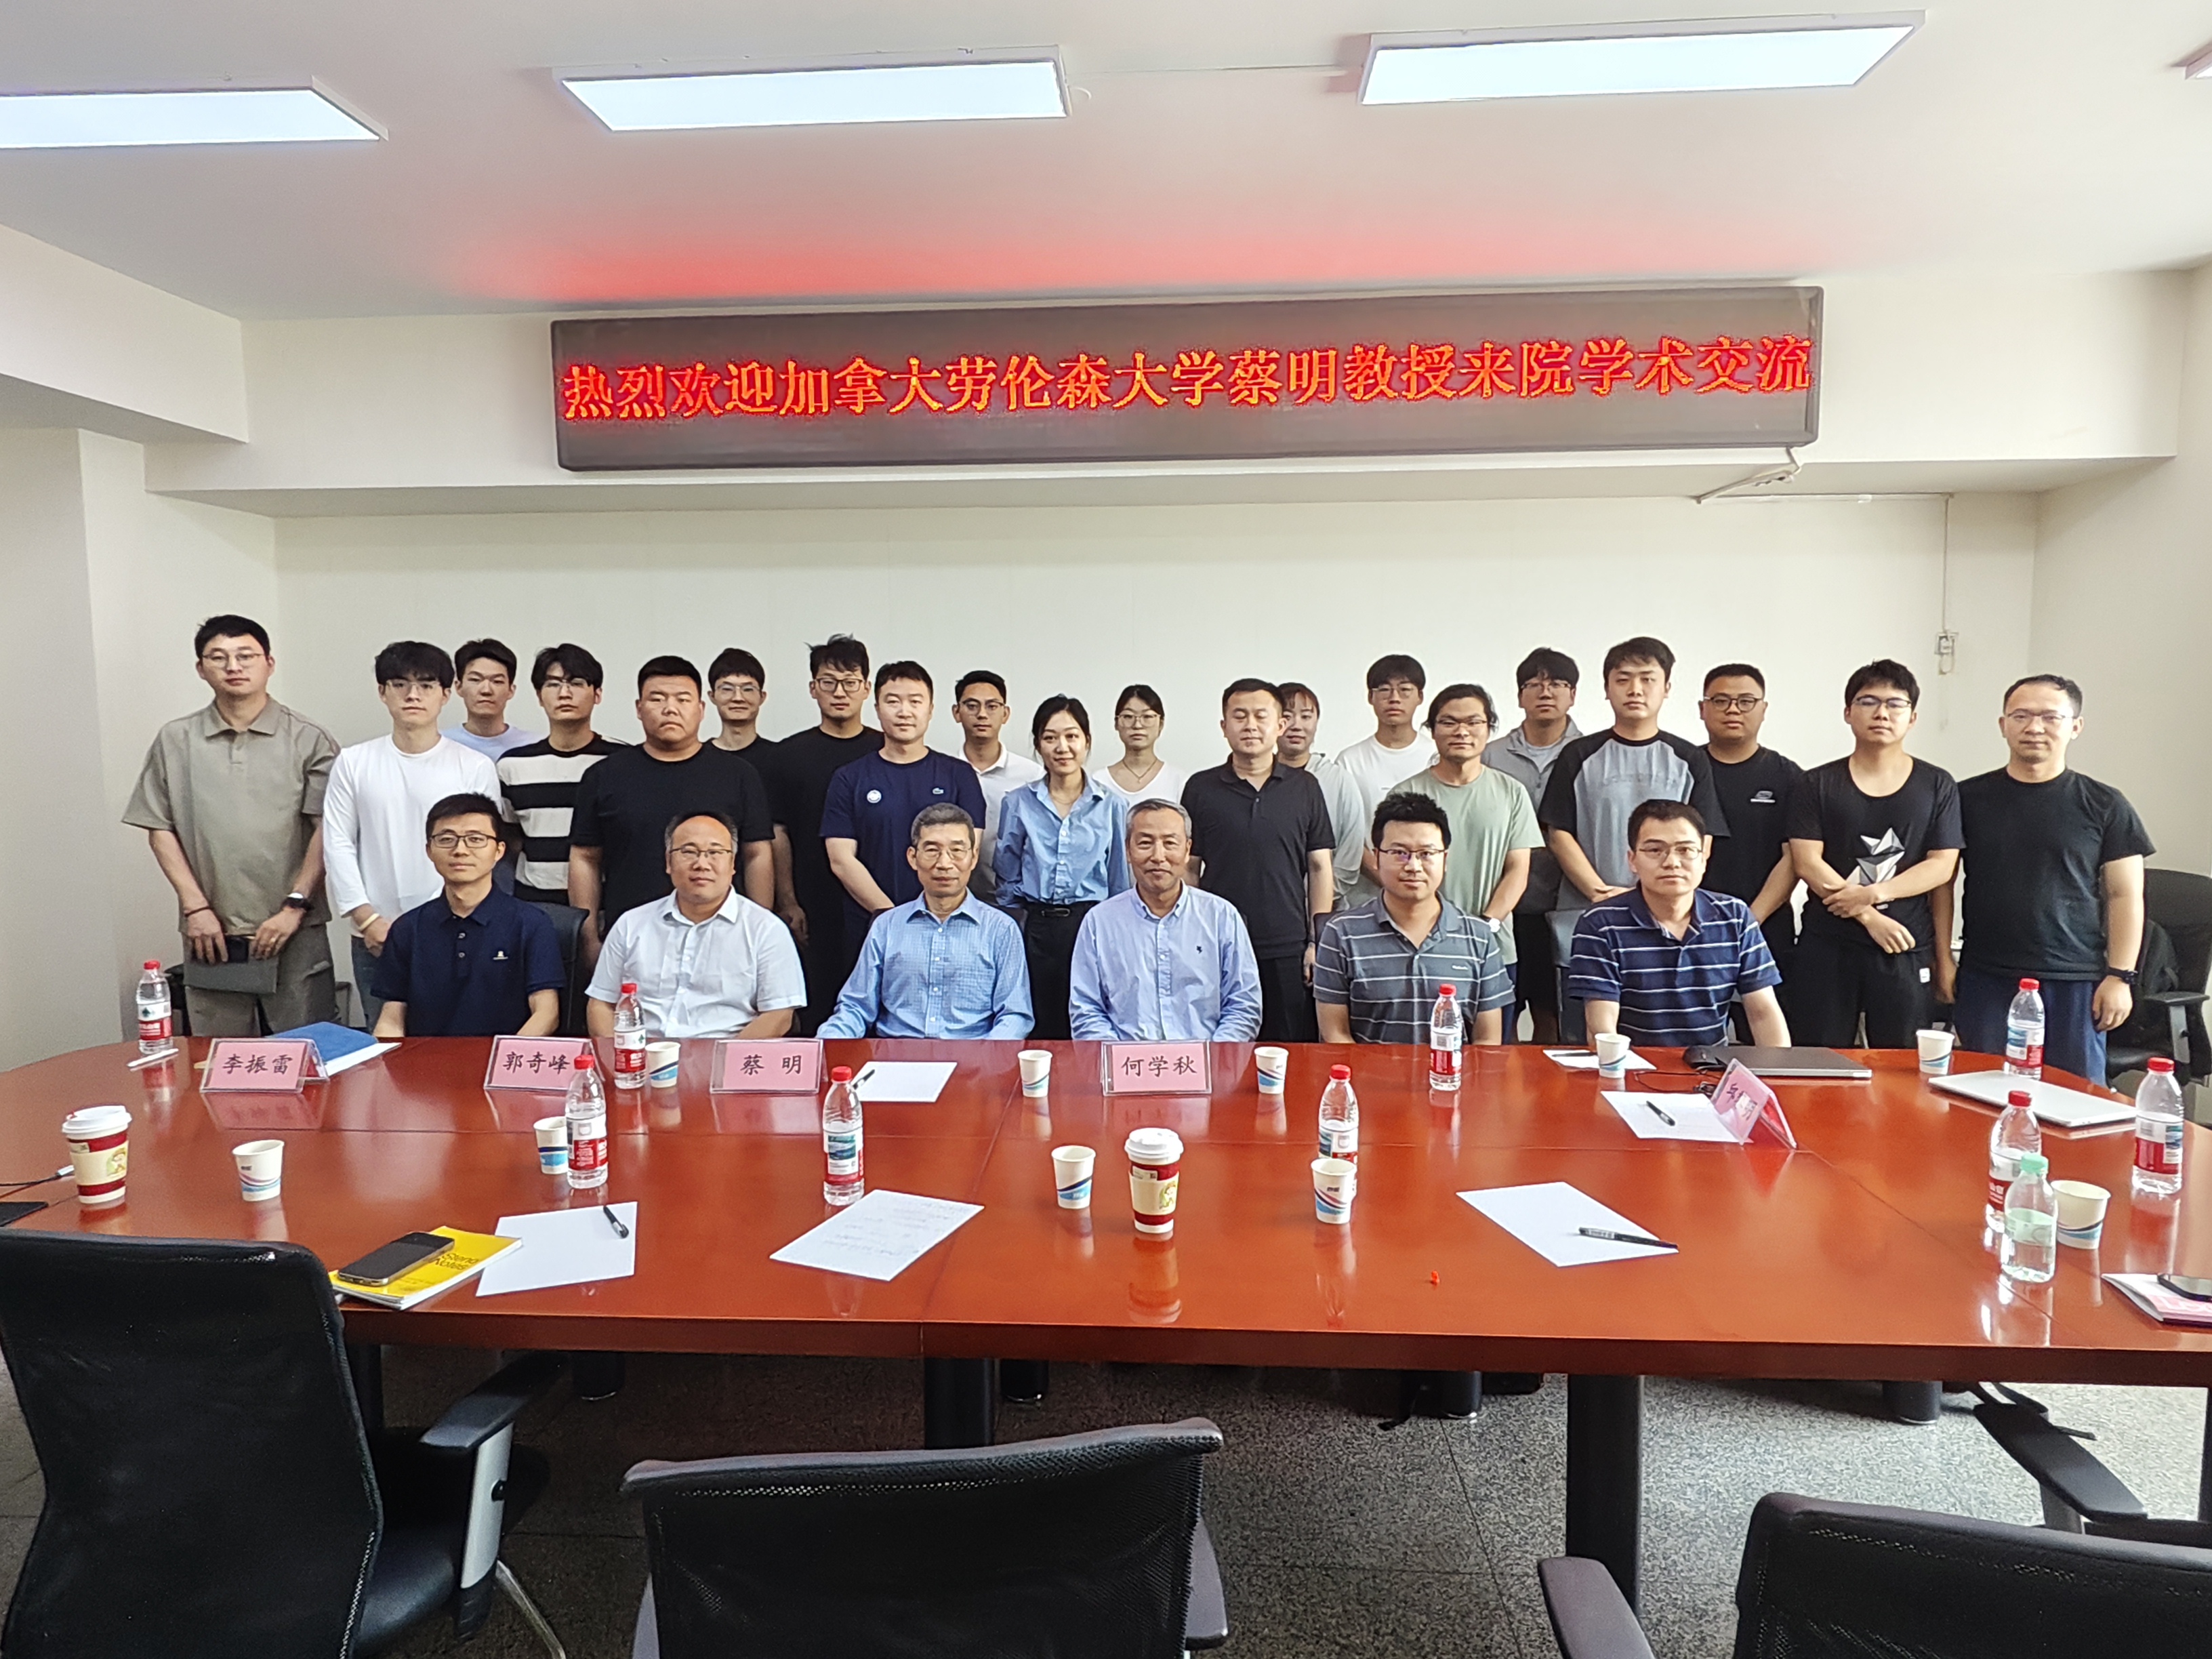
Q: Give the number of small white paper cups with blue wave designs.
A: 10